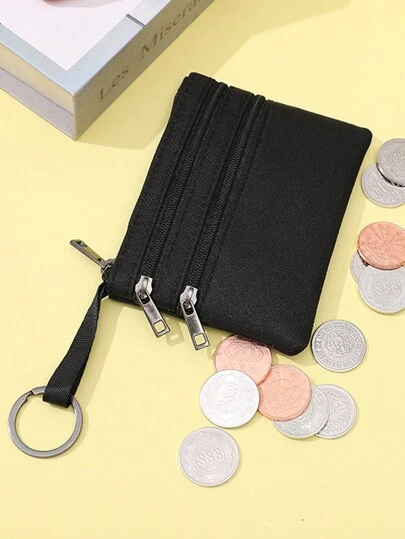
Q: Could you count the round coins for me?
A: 12